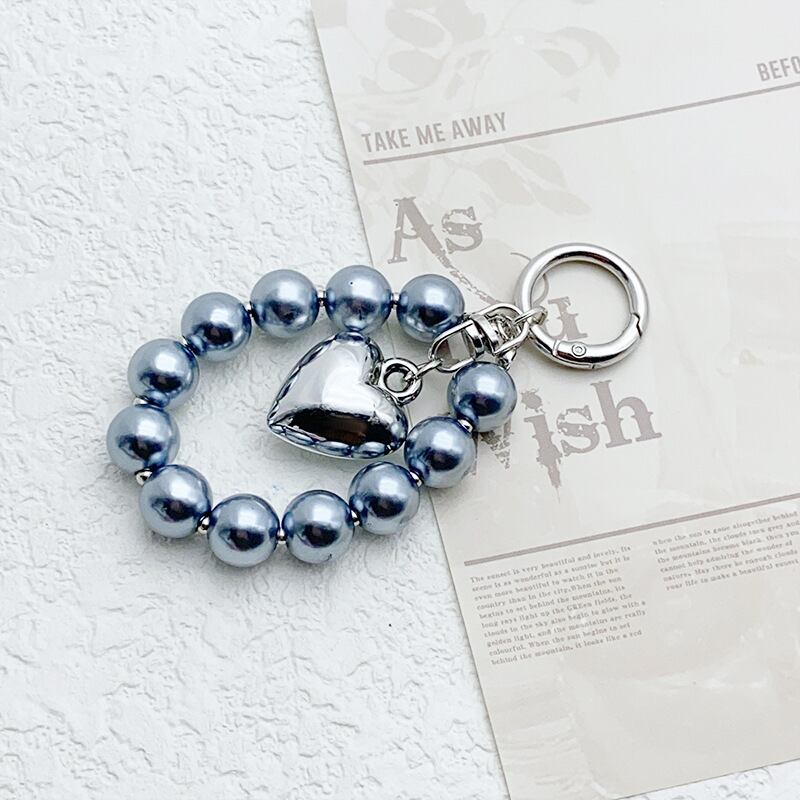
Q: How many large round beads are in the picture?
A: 12